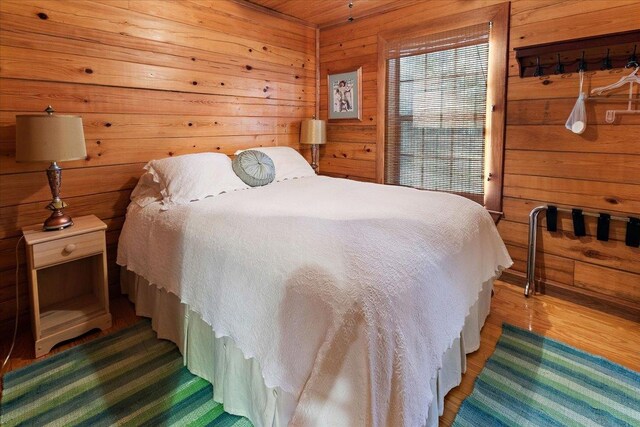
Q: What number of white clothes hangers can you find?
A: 2